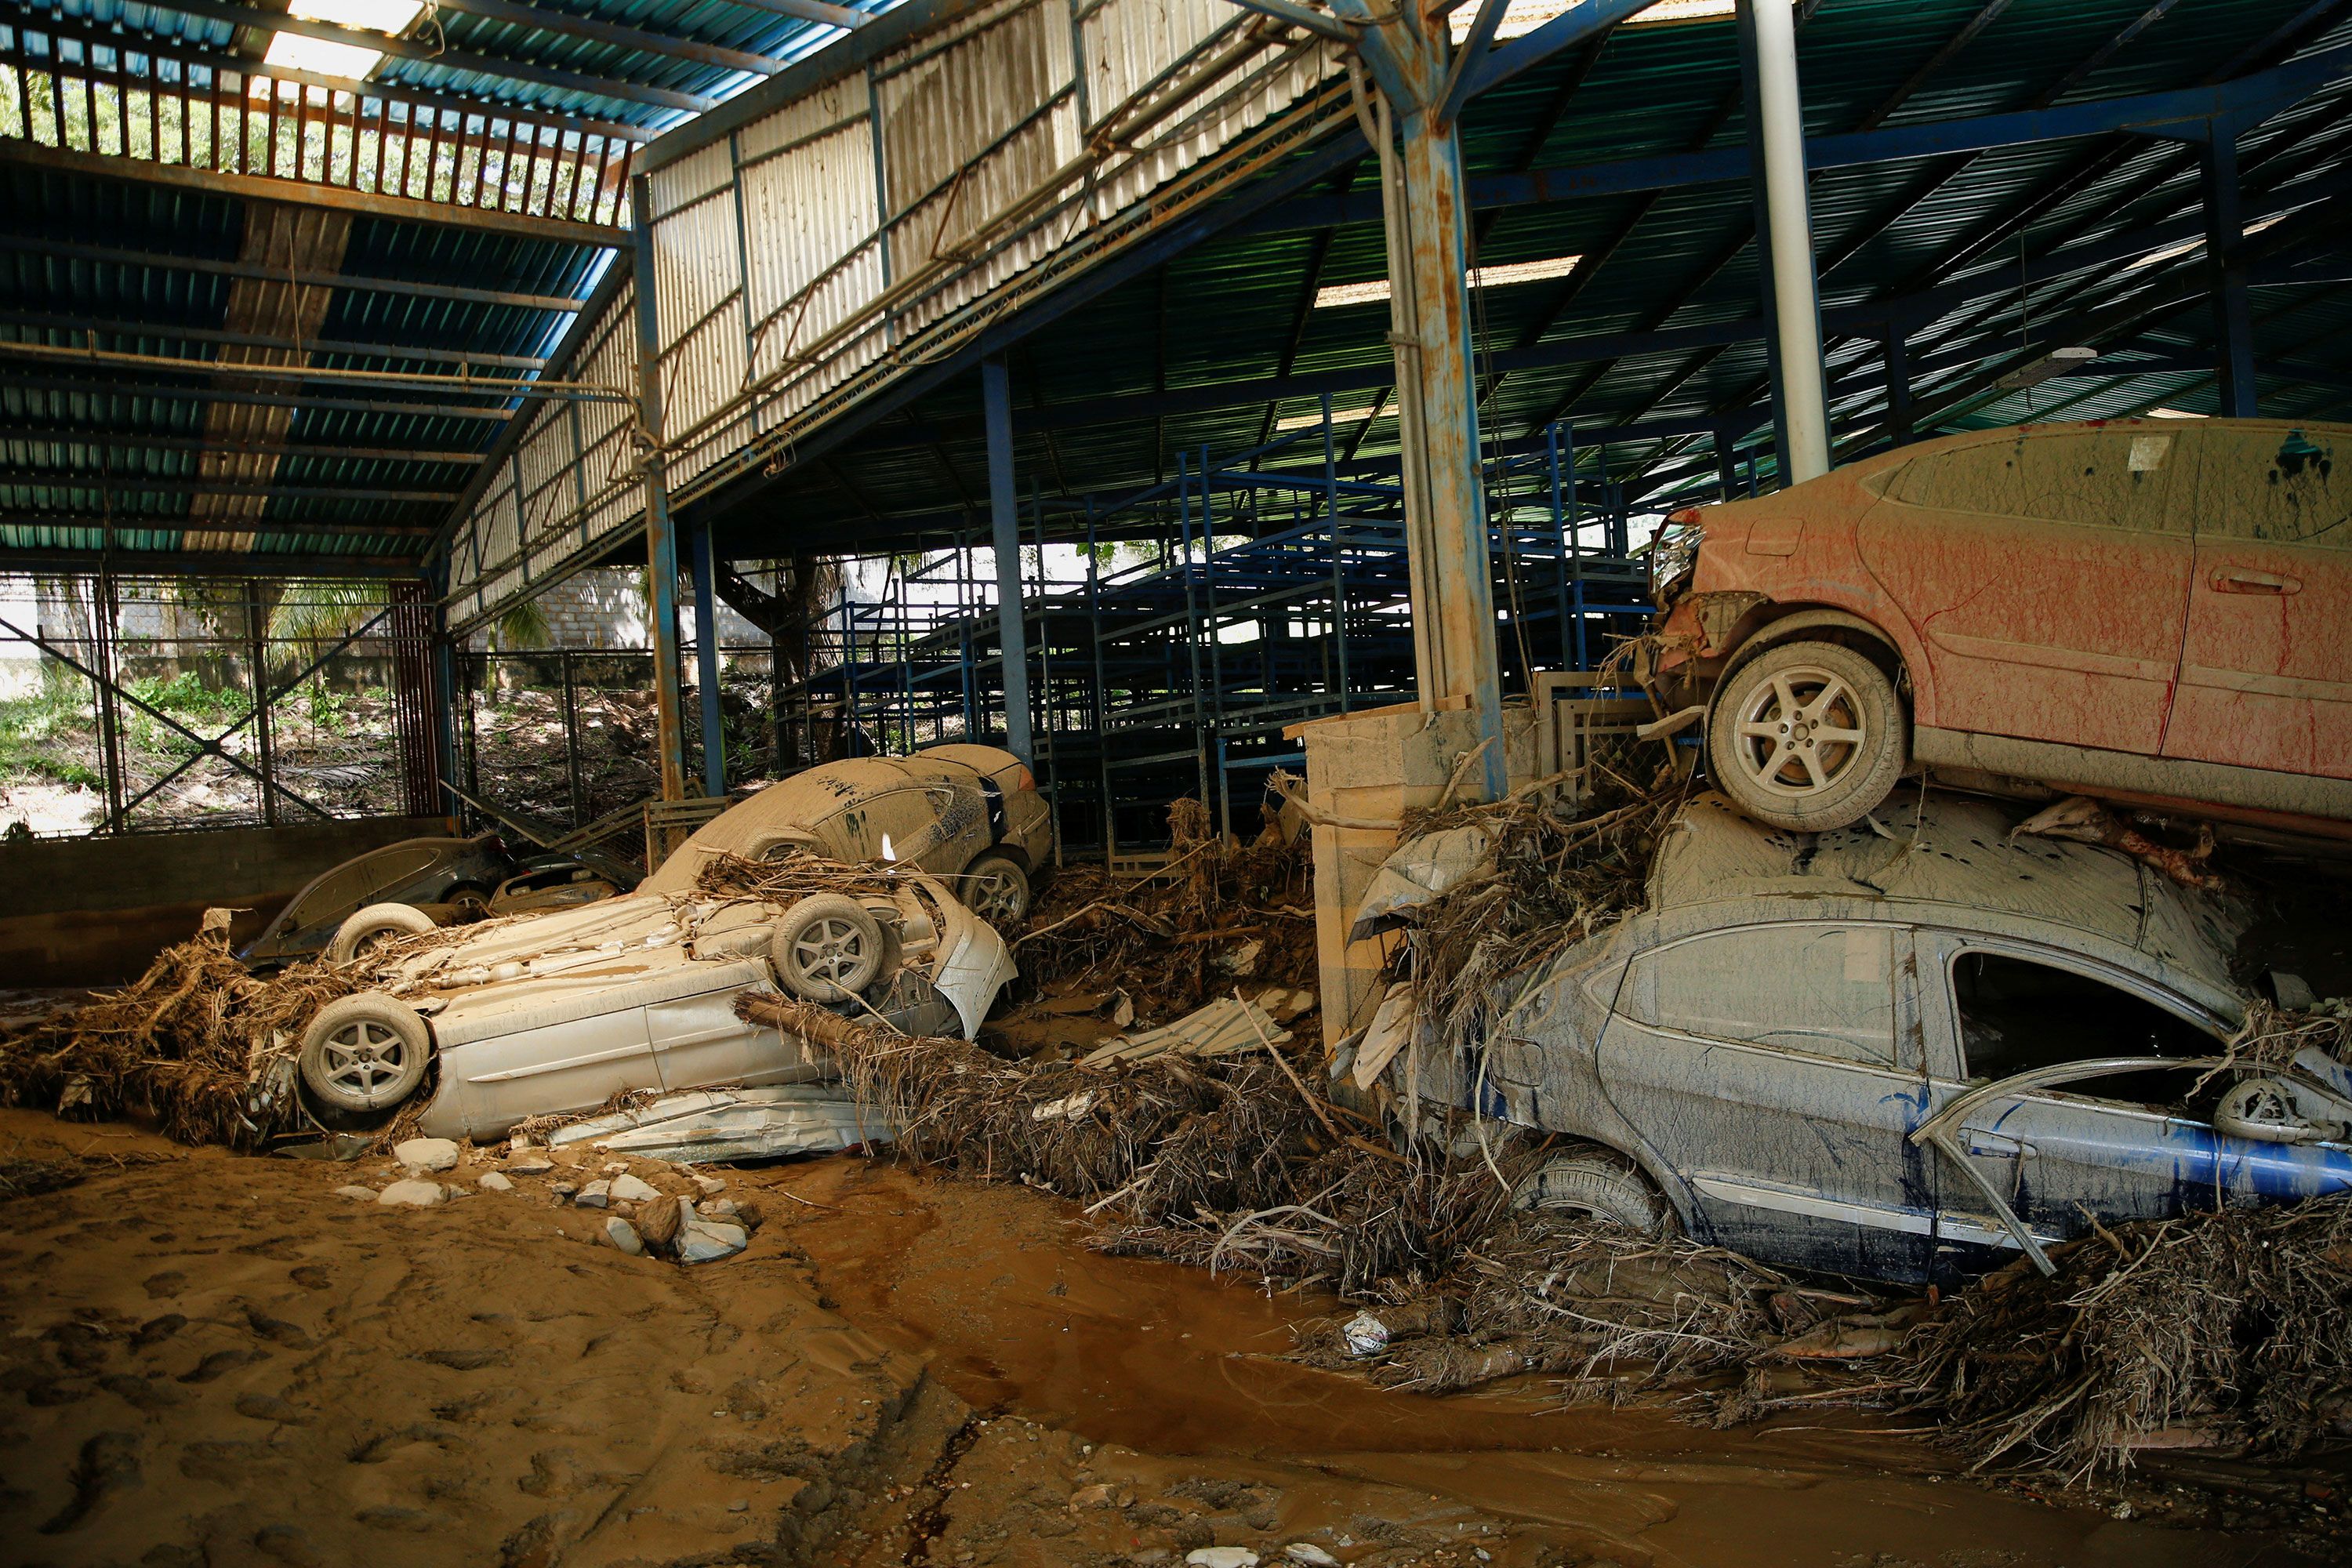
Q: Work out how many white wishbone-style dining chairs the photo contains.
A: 0